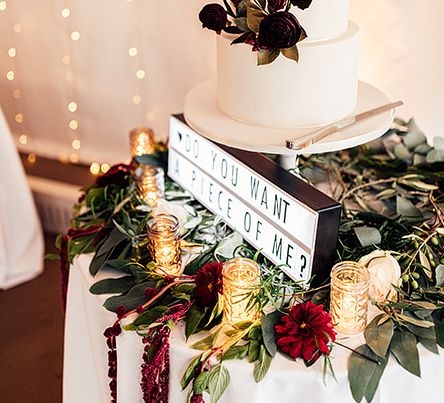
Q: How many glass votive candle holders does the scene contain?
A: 5